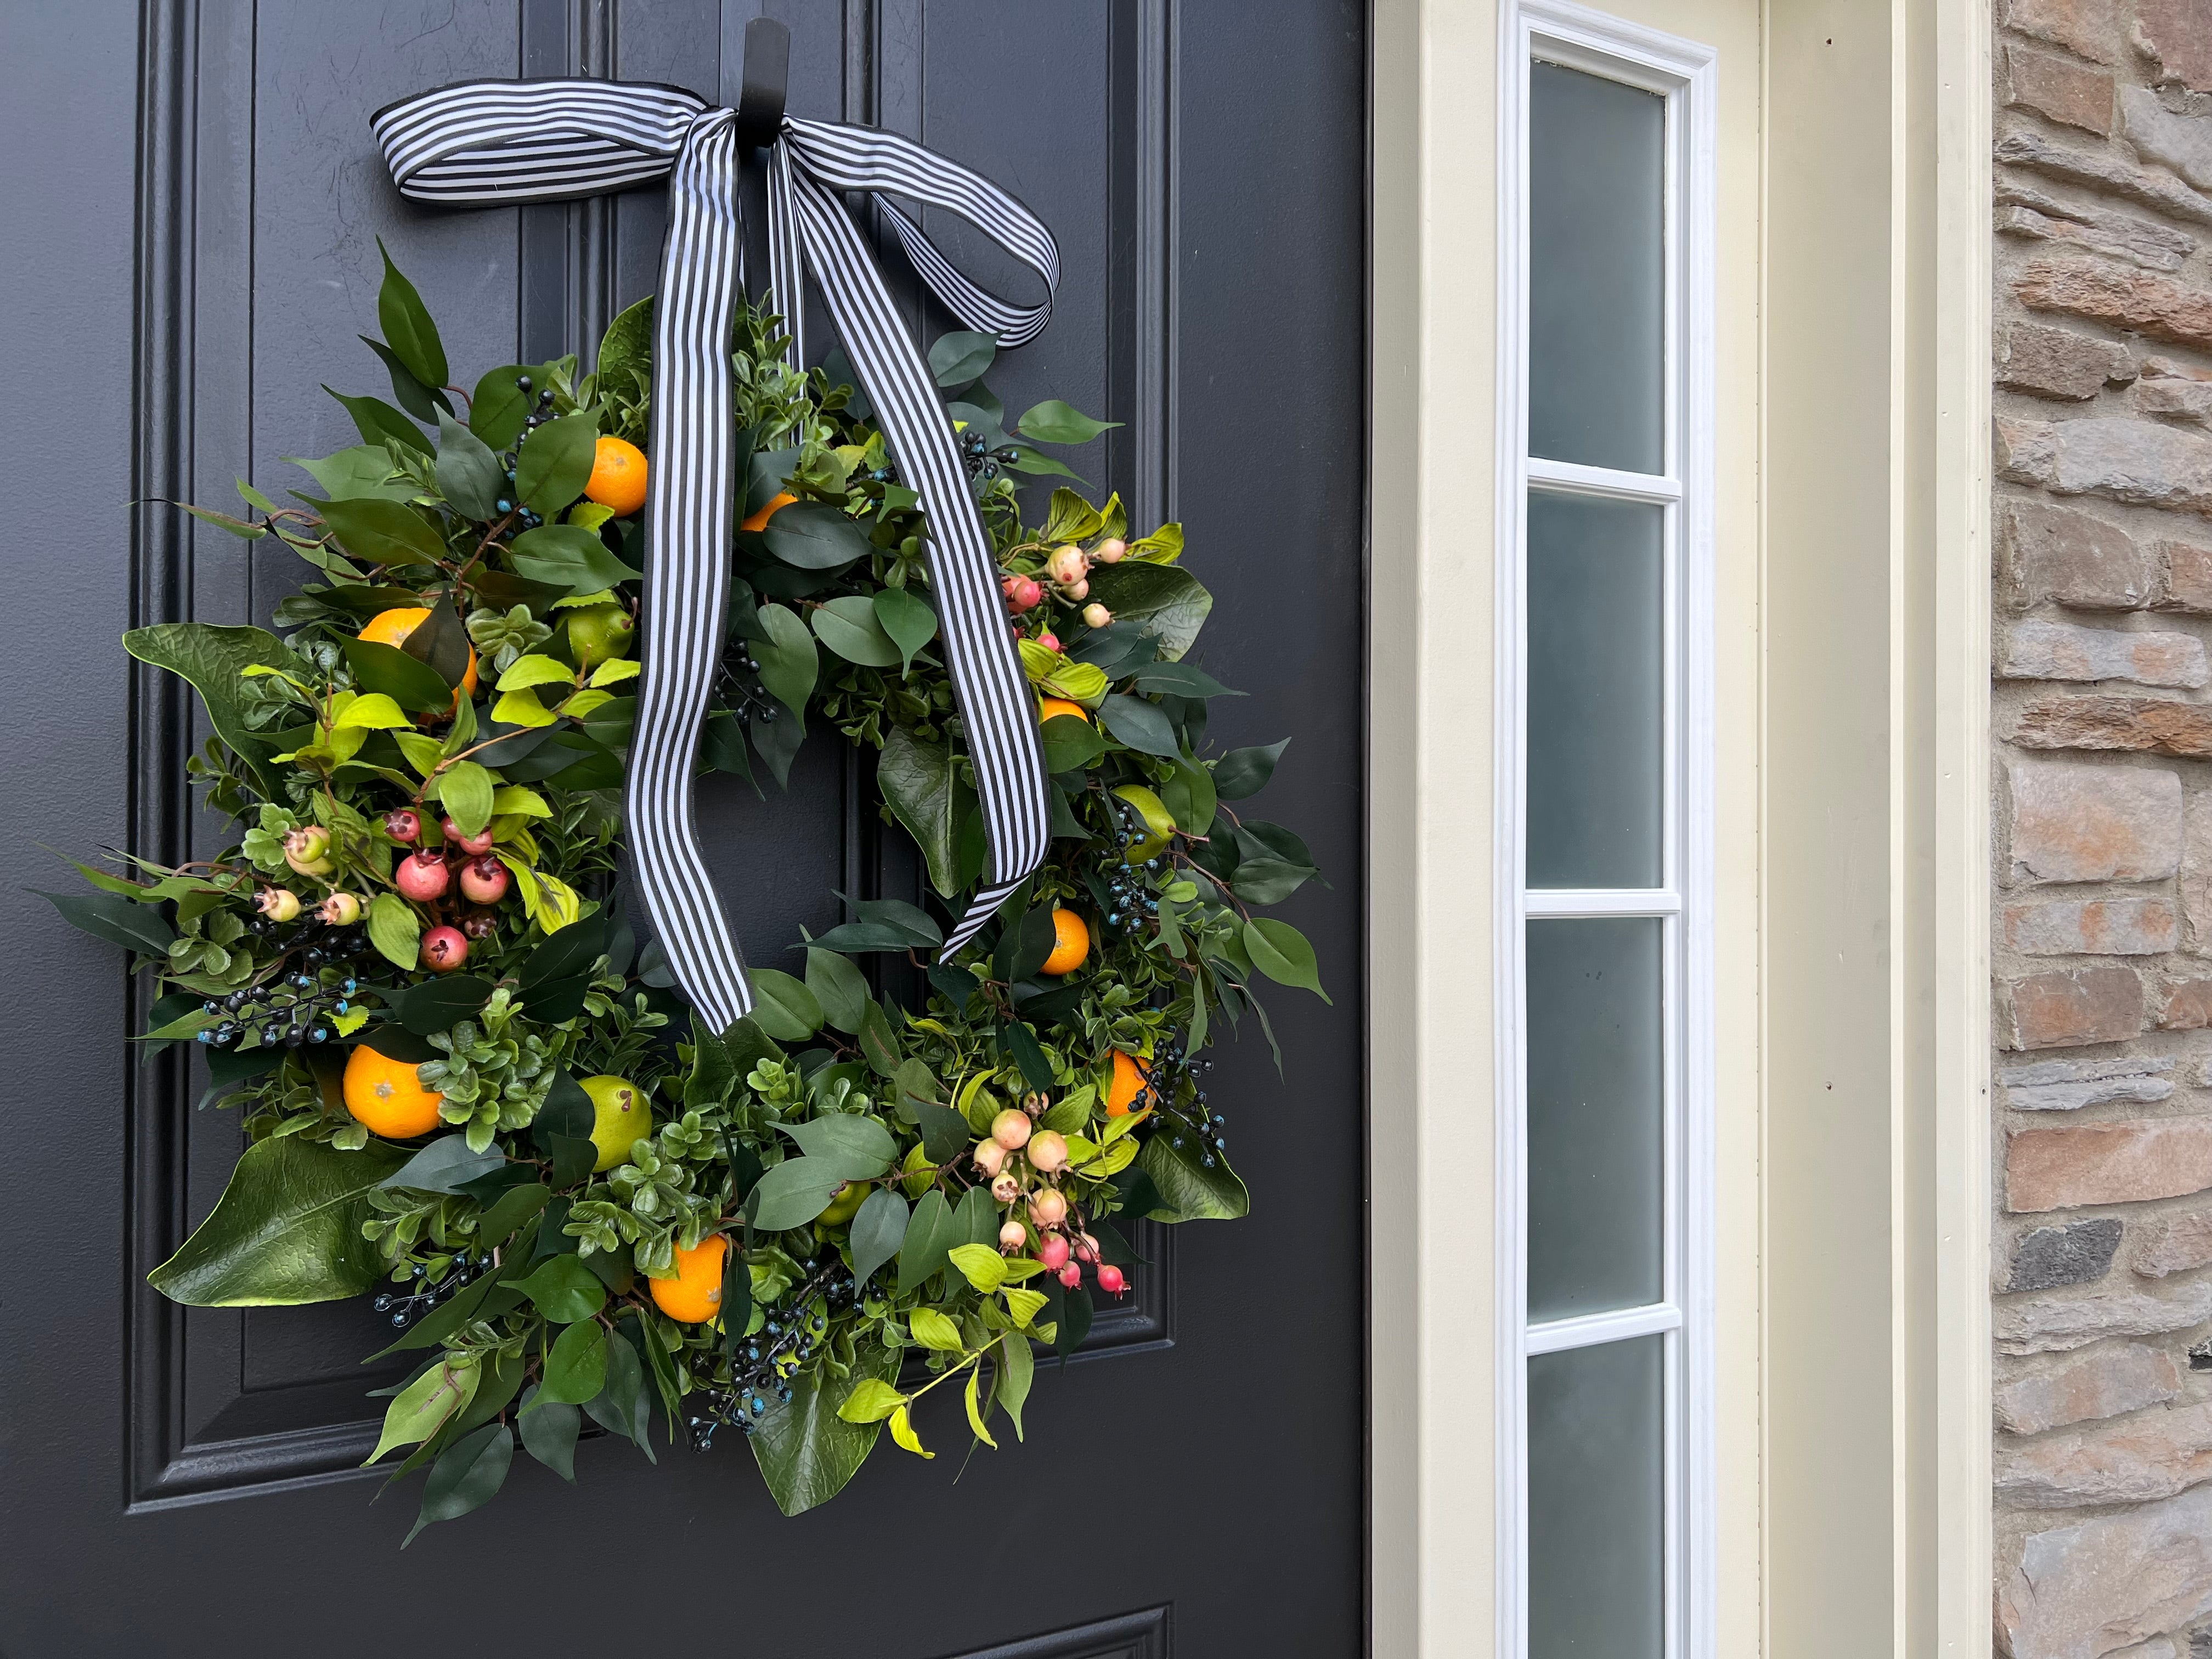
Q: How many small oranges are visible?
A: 8